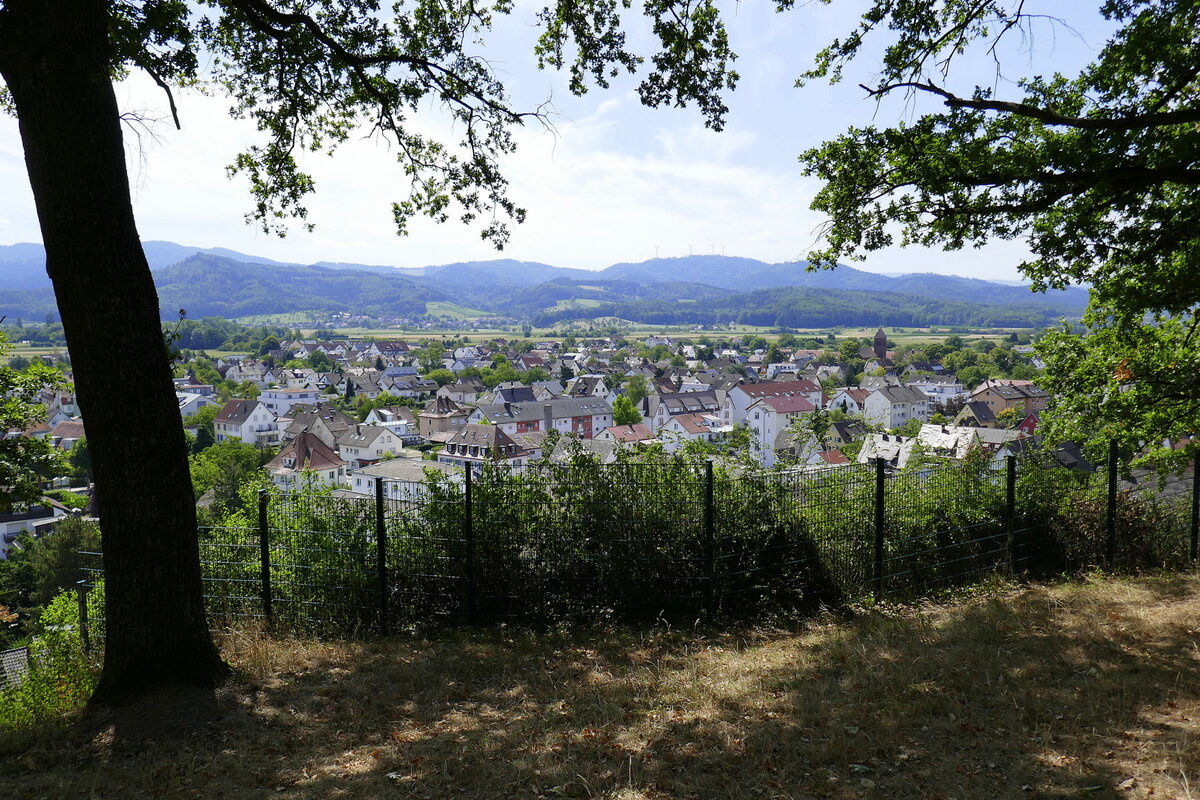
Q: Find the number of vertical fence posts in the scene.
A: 9